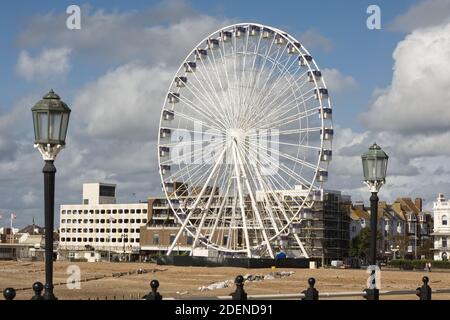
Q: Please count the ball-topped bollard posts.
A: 6